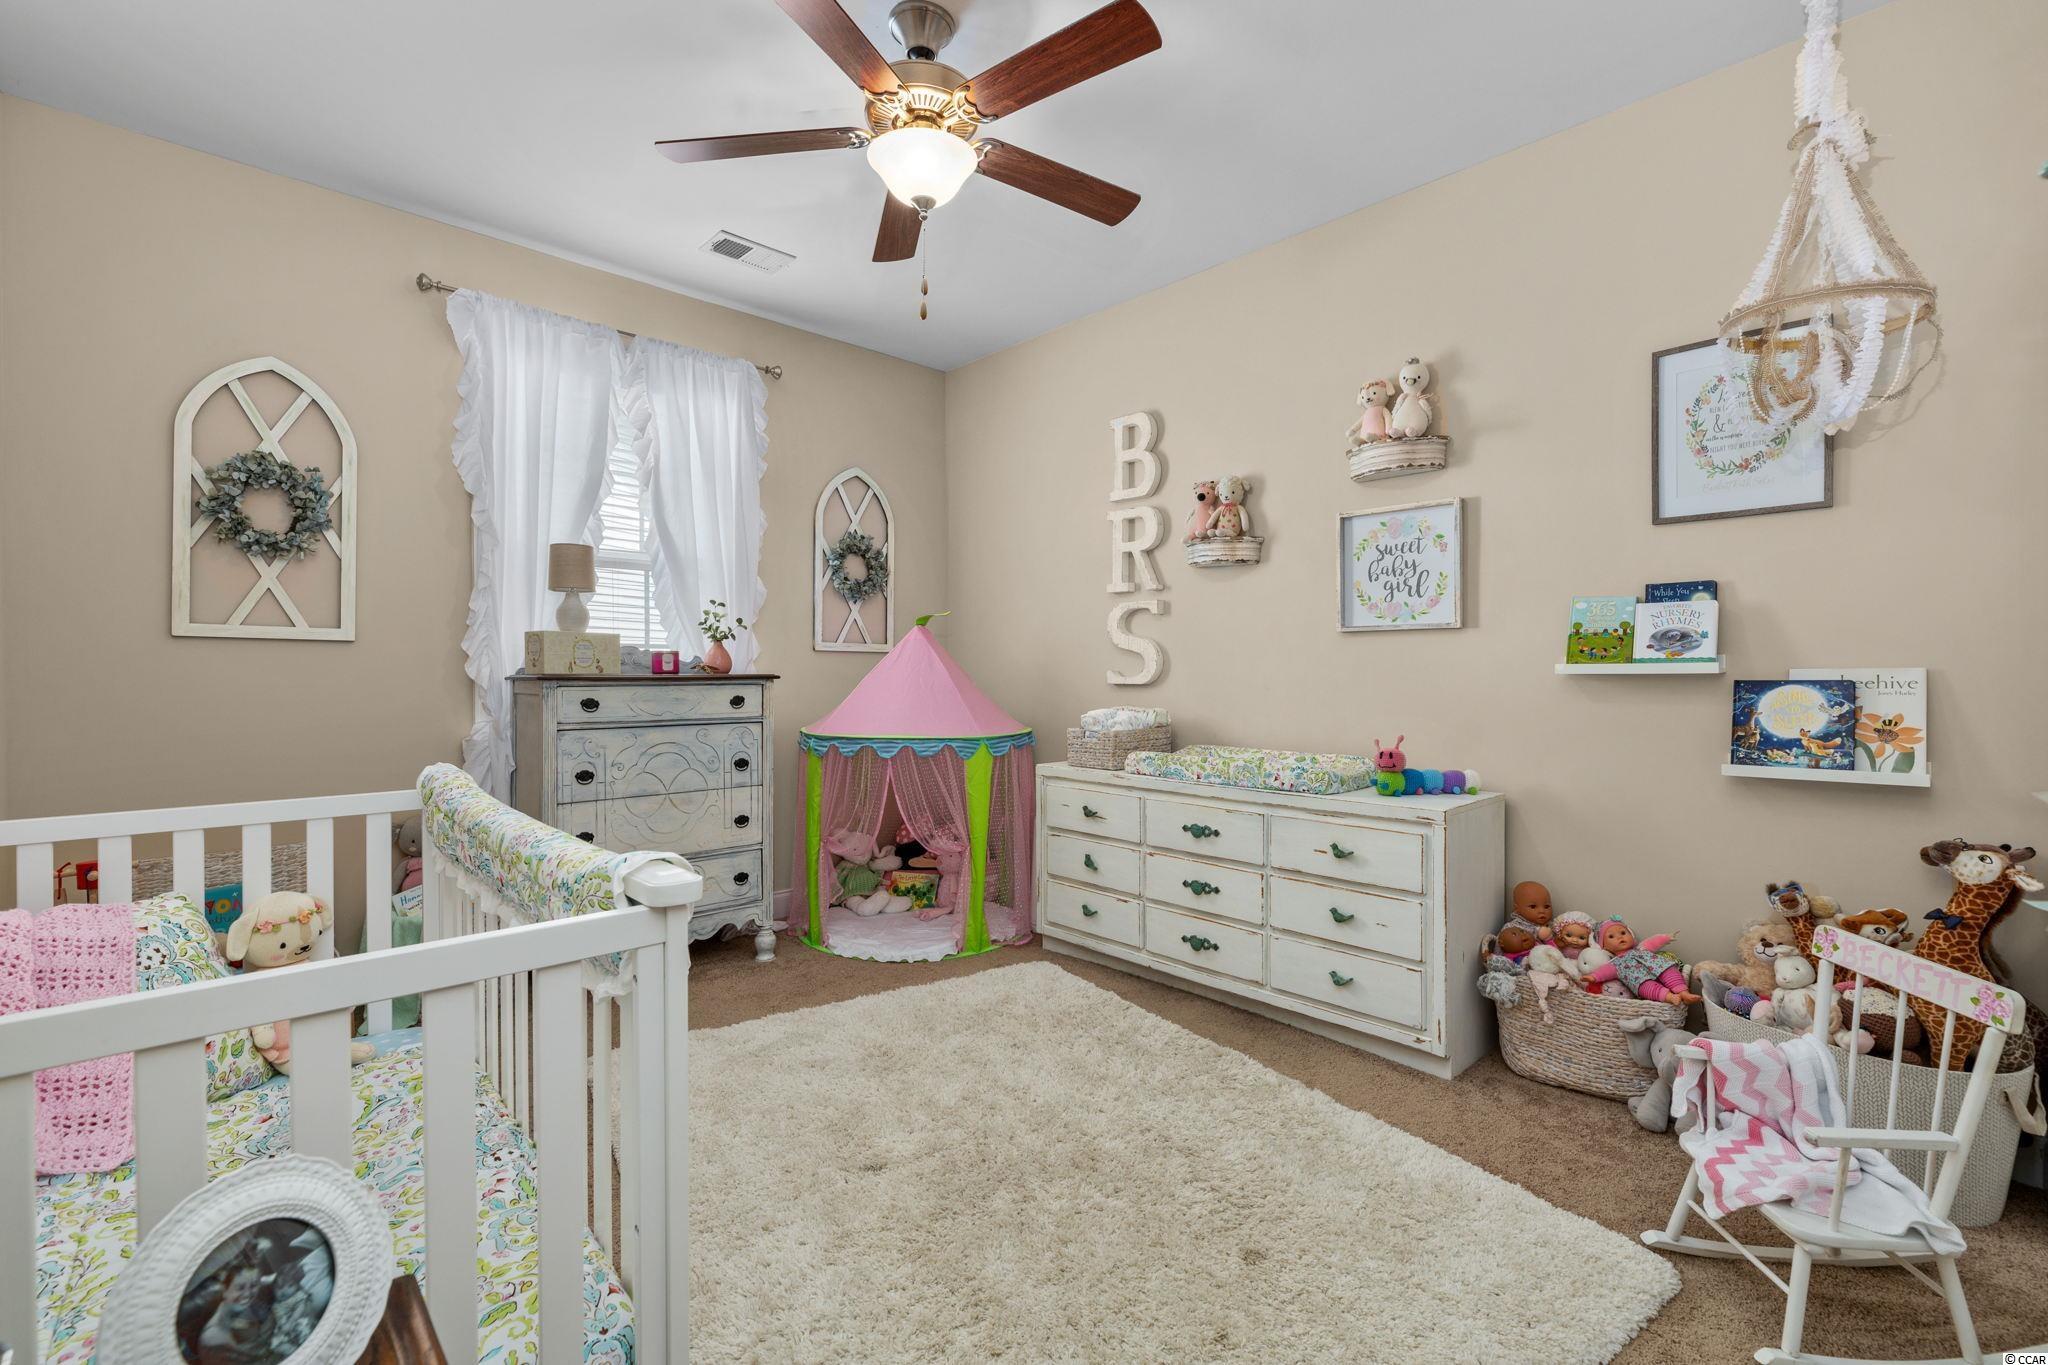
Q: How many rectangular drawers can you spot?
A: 13